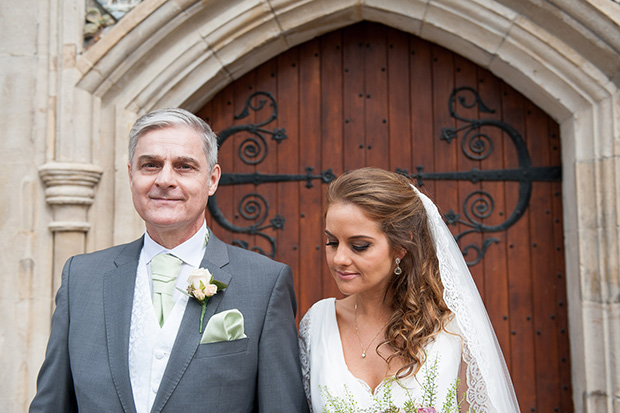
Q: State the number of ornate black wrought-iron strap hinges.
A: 2